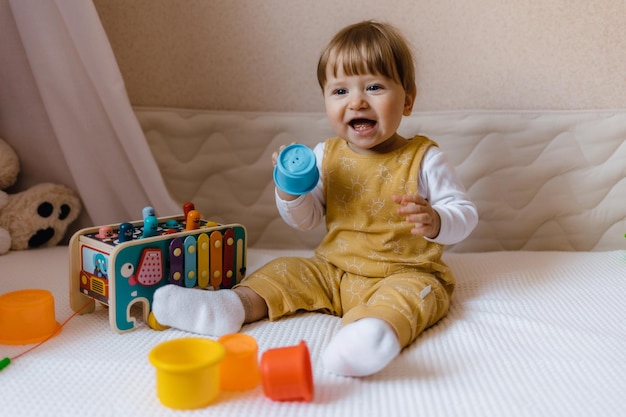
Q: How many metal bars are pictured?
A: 5